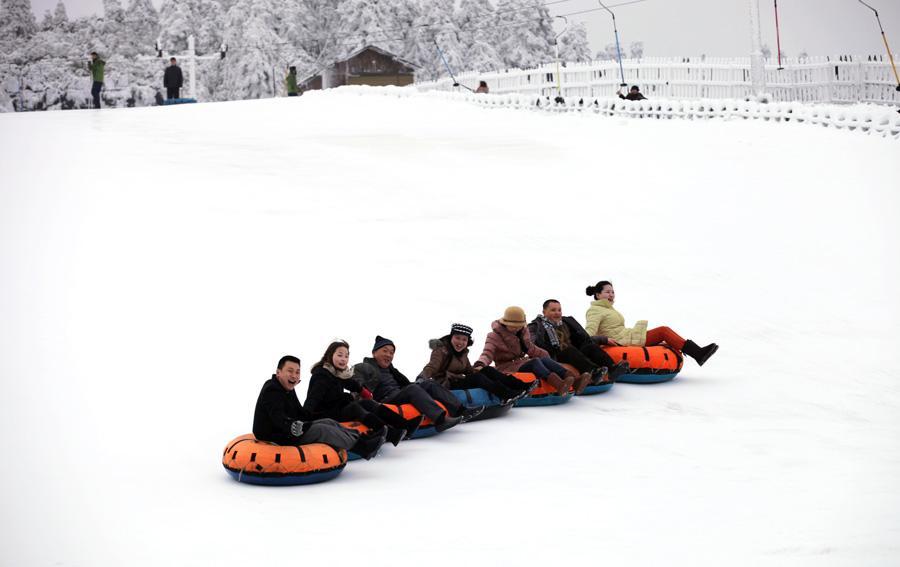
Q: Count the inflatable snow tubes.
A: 7